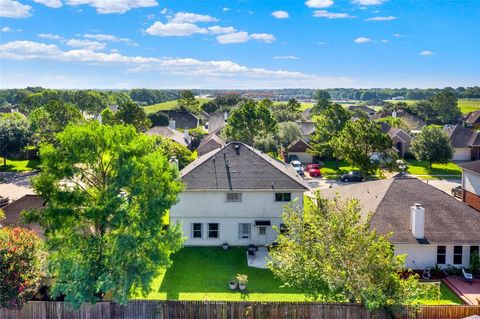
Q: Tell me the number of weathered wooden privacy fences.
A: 1